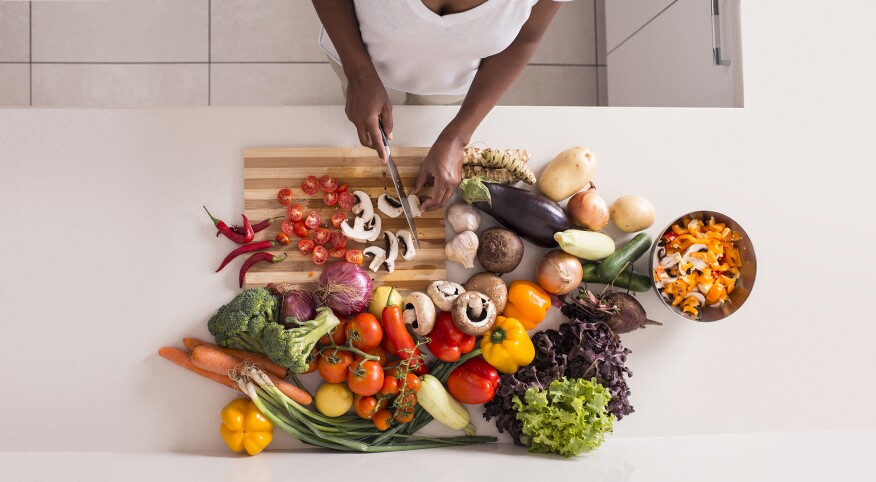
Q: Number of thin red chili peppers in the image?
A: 4